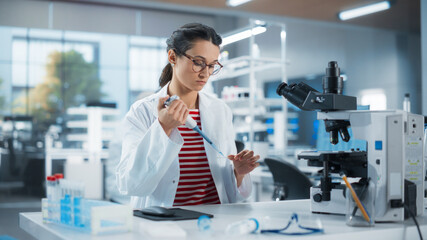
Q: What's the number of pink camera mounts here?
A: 0